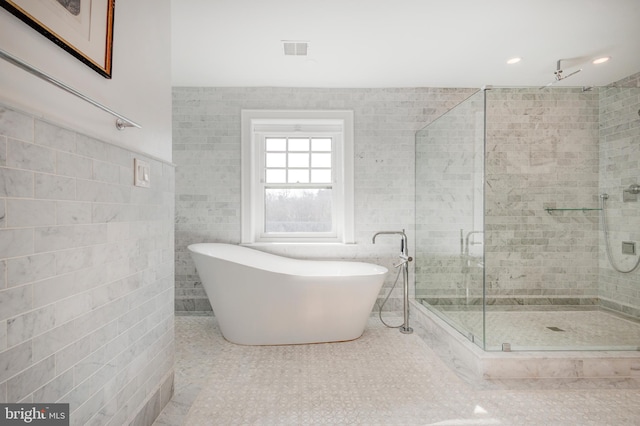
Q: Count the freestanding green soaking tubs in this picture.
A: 0